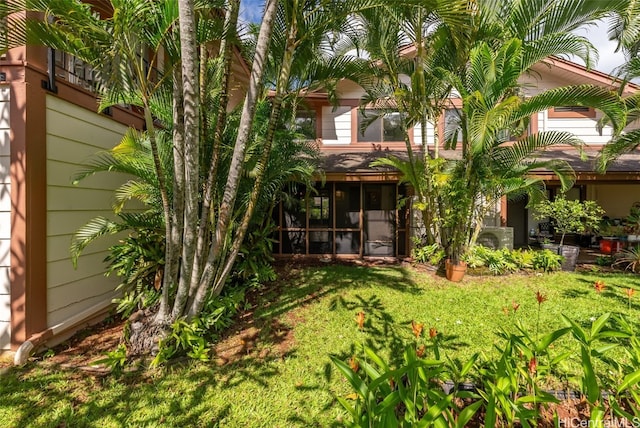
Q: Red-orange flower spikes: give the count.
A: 11